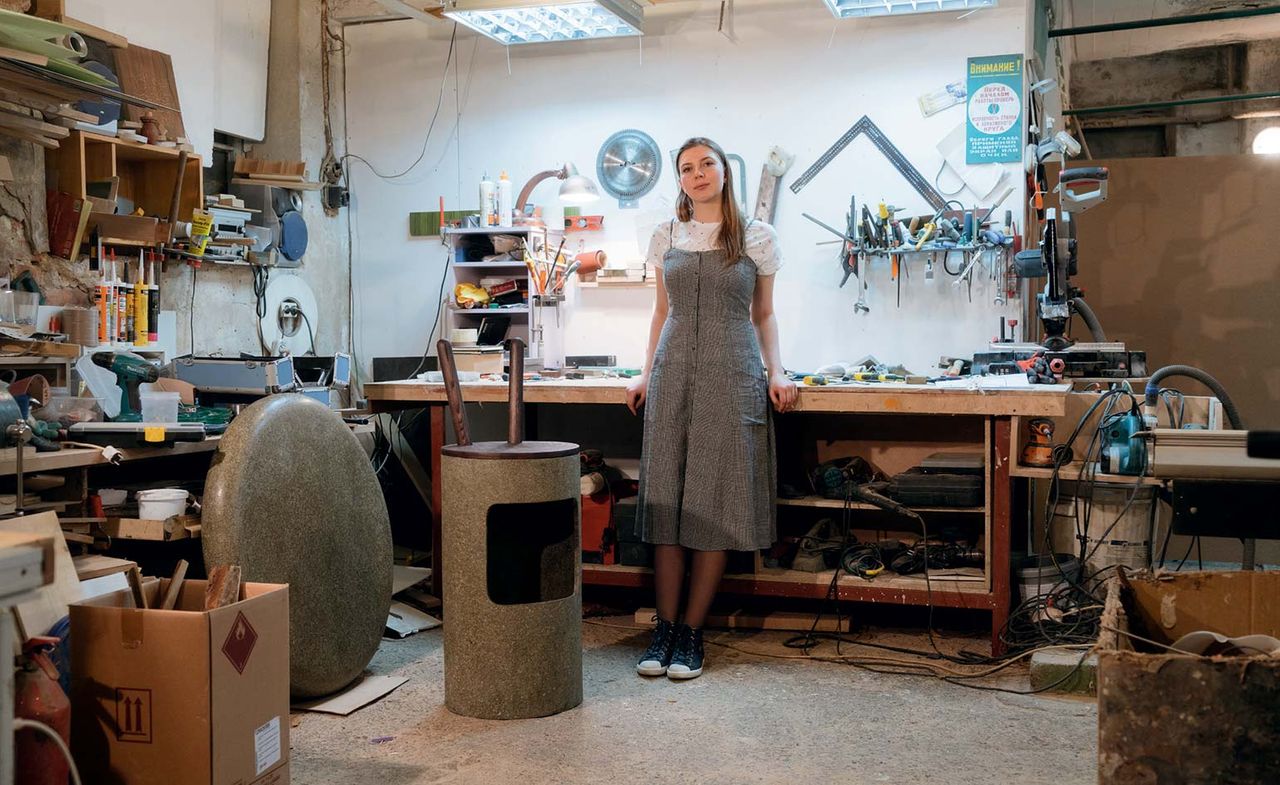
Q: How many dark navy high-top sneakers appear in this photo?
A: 2